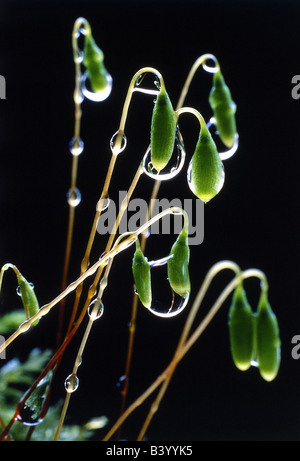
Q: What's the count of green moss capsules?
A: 9